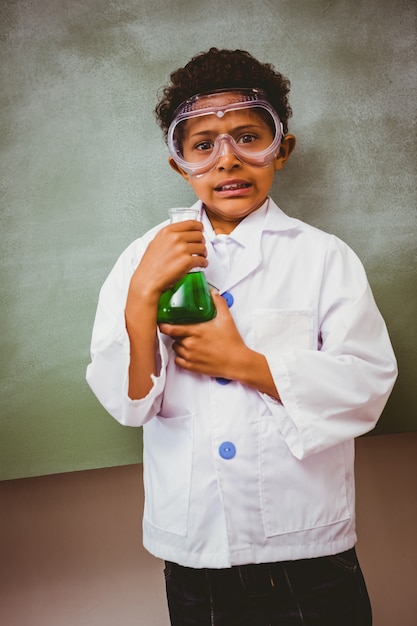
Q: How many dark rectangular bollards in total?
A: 0